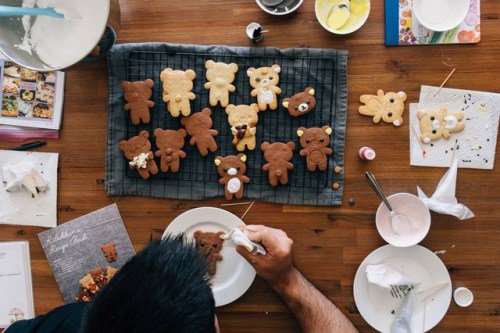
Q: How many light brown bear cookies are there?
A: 6